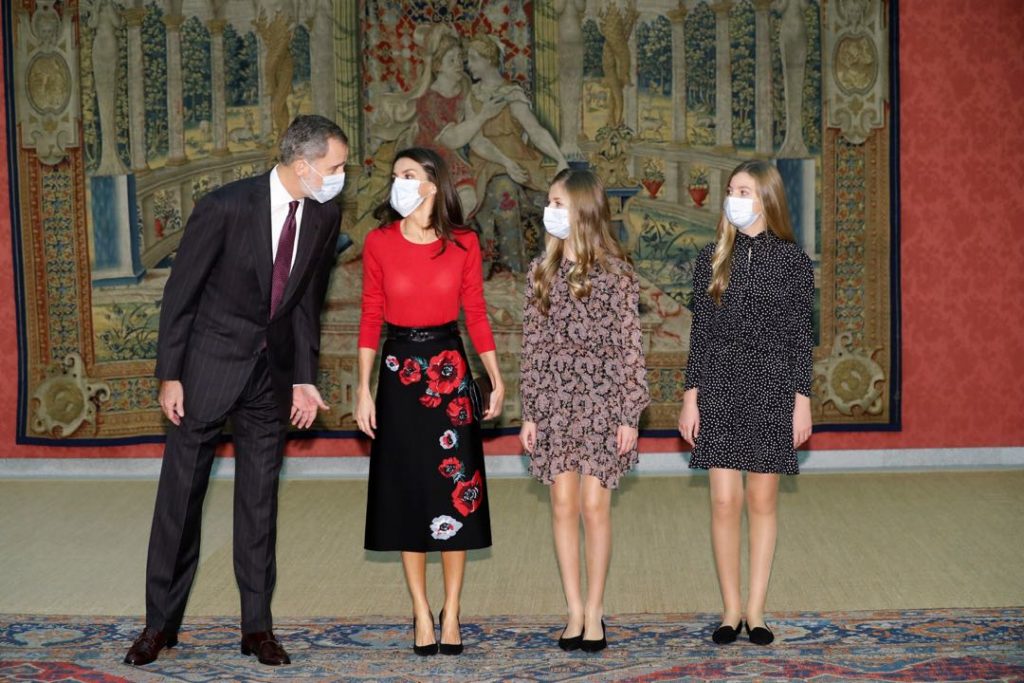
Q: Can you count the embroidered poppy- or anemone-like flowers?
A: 9